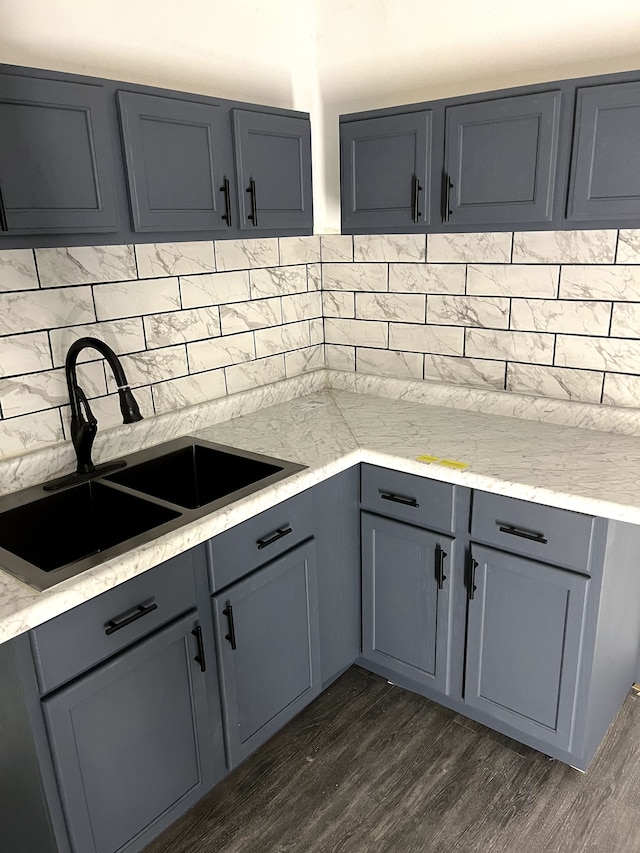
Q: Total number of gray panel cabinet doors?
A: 10